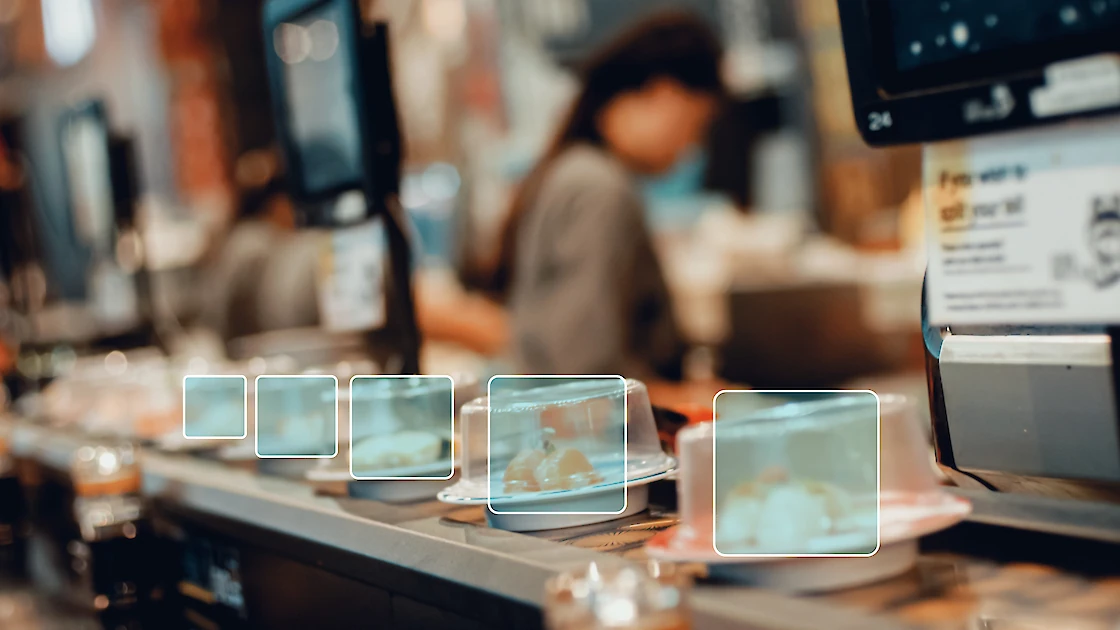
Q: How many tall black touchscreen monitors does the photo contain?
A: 3